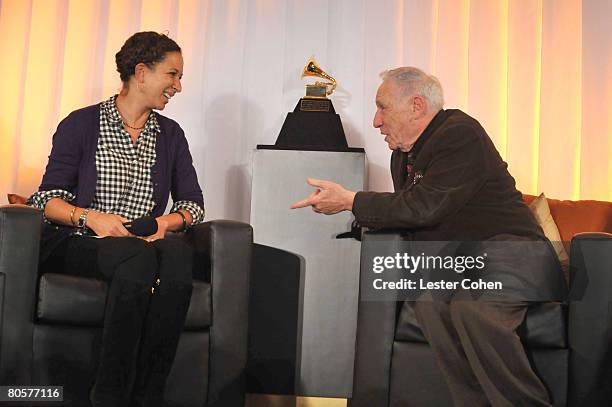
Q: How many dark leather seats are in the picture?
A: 2